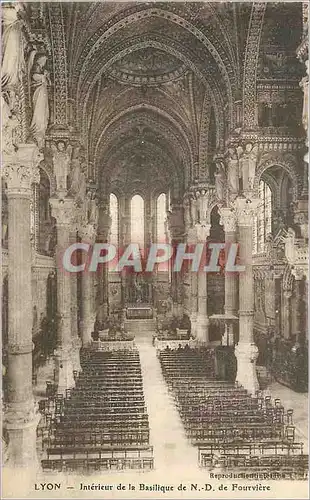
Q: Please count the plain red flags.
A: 0